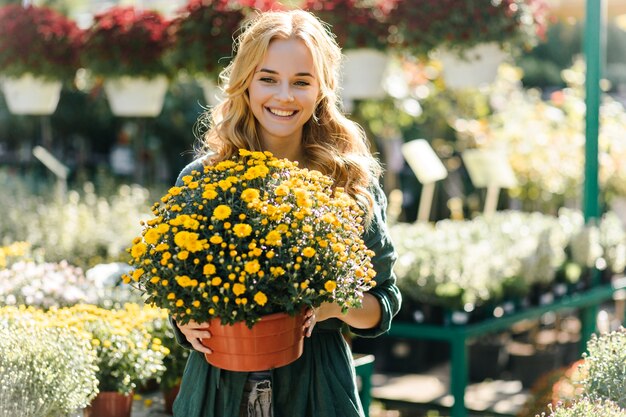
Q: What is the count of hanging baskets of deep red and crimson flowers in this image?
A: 5